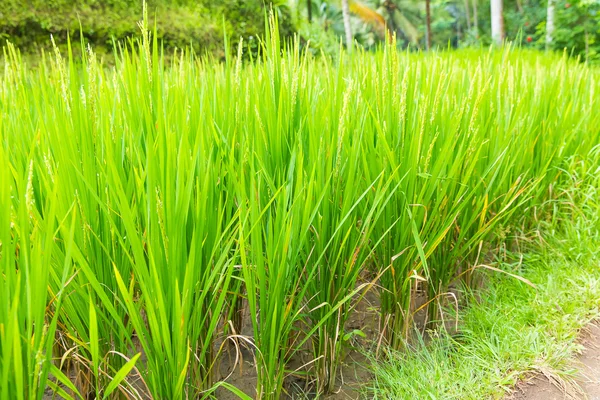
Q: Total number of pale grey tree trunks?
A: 3